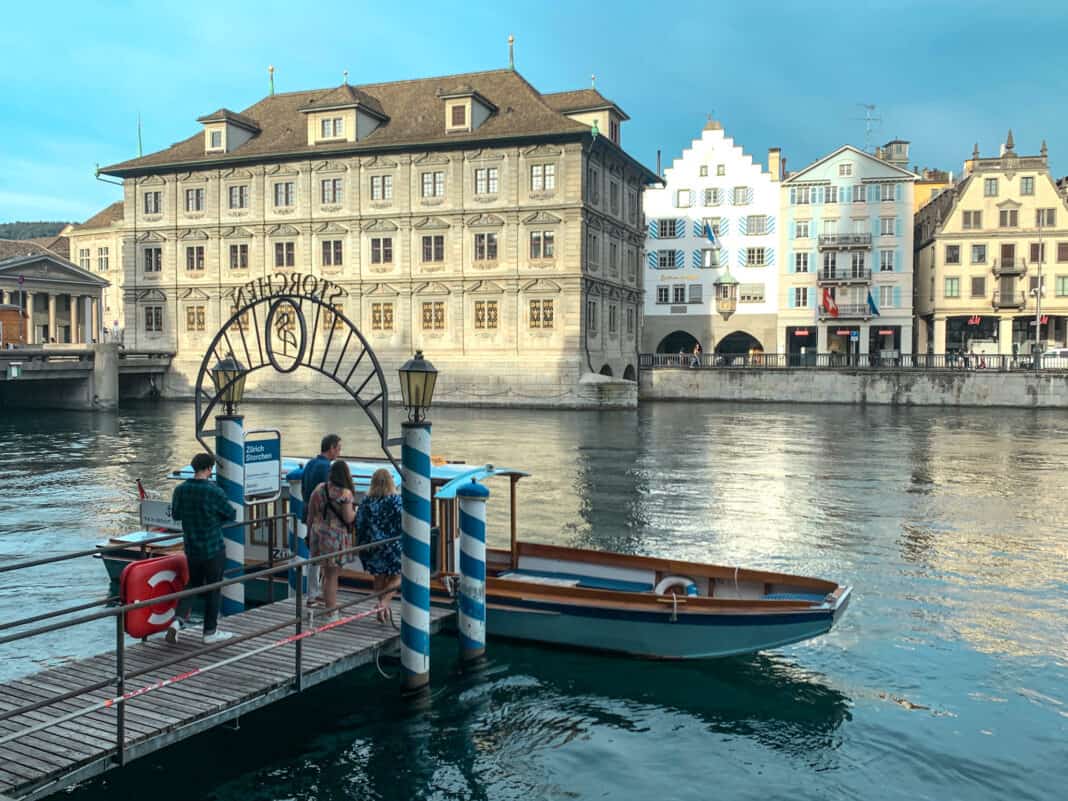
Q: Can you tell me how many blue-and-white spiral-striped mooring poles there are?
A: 4